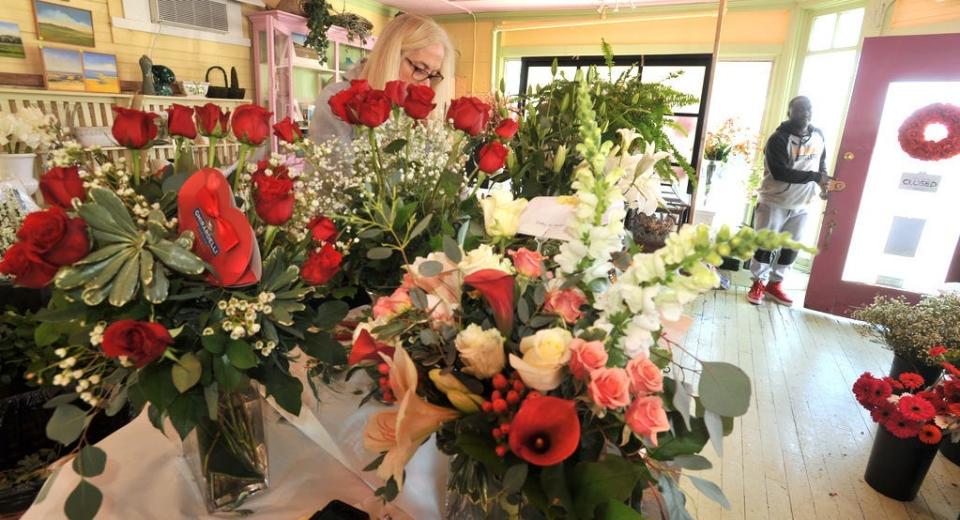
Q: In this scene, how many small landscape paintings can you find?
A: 4